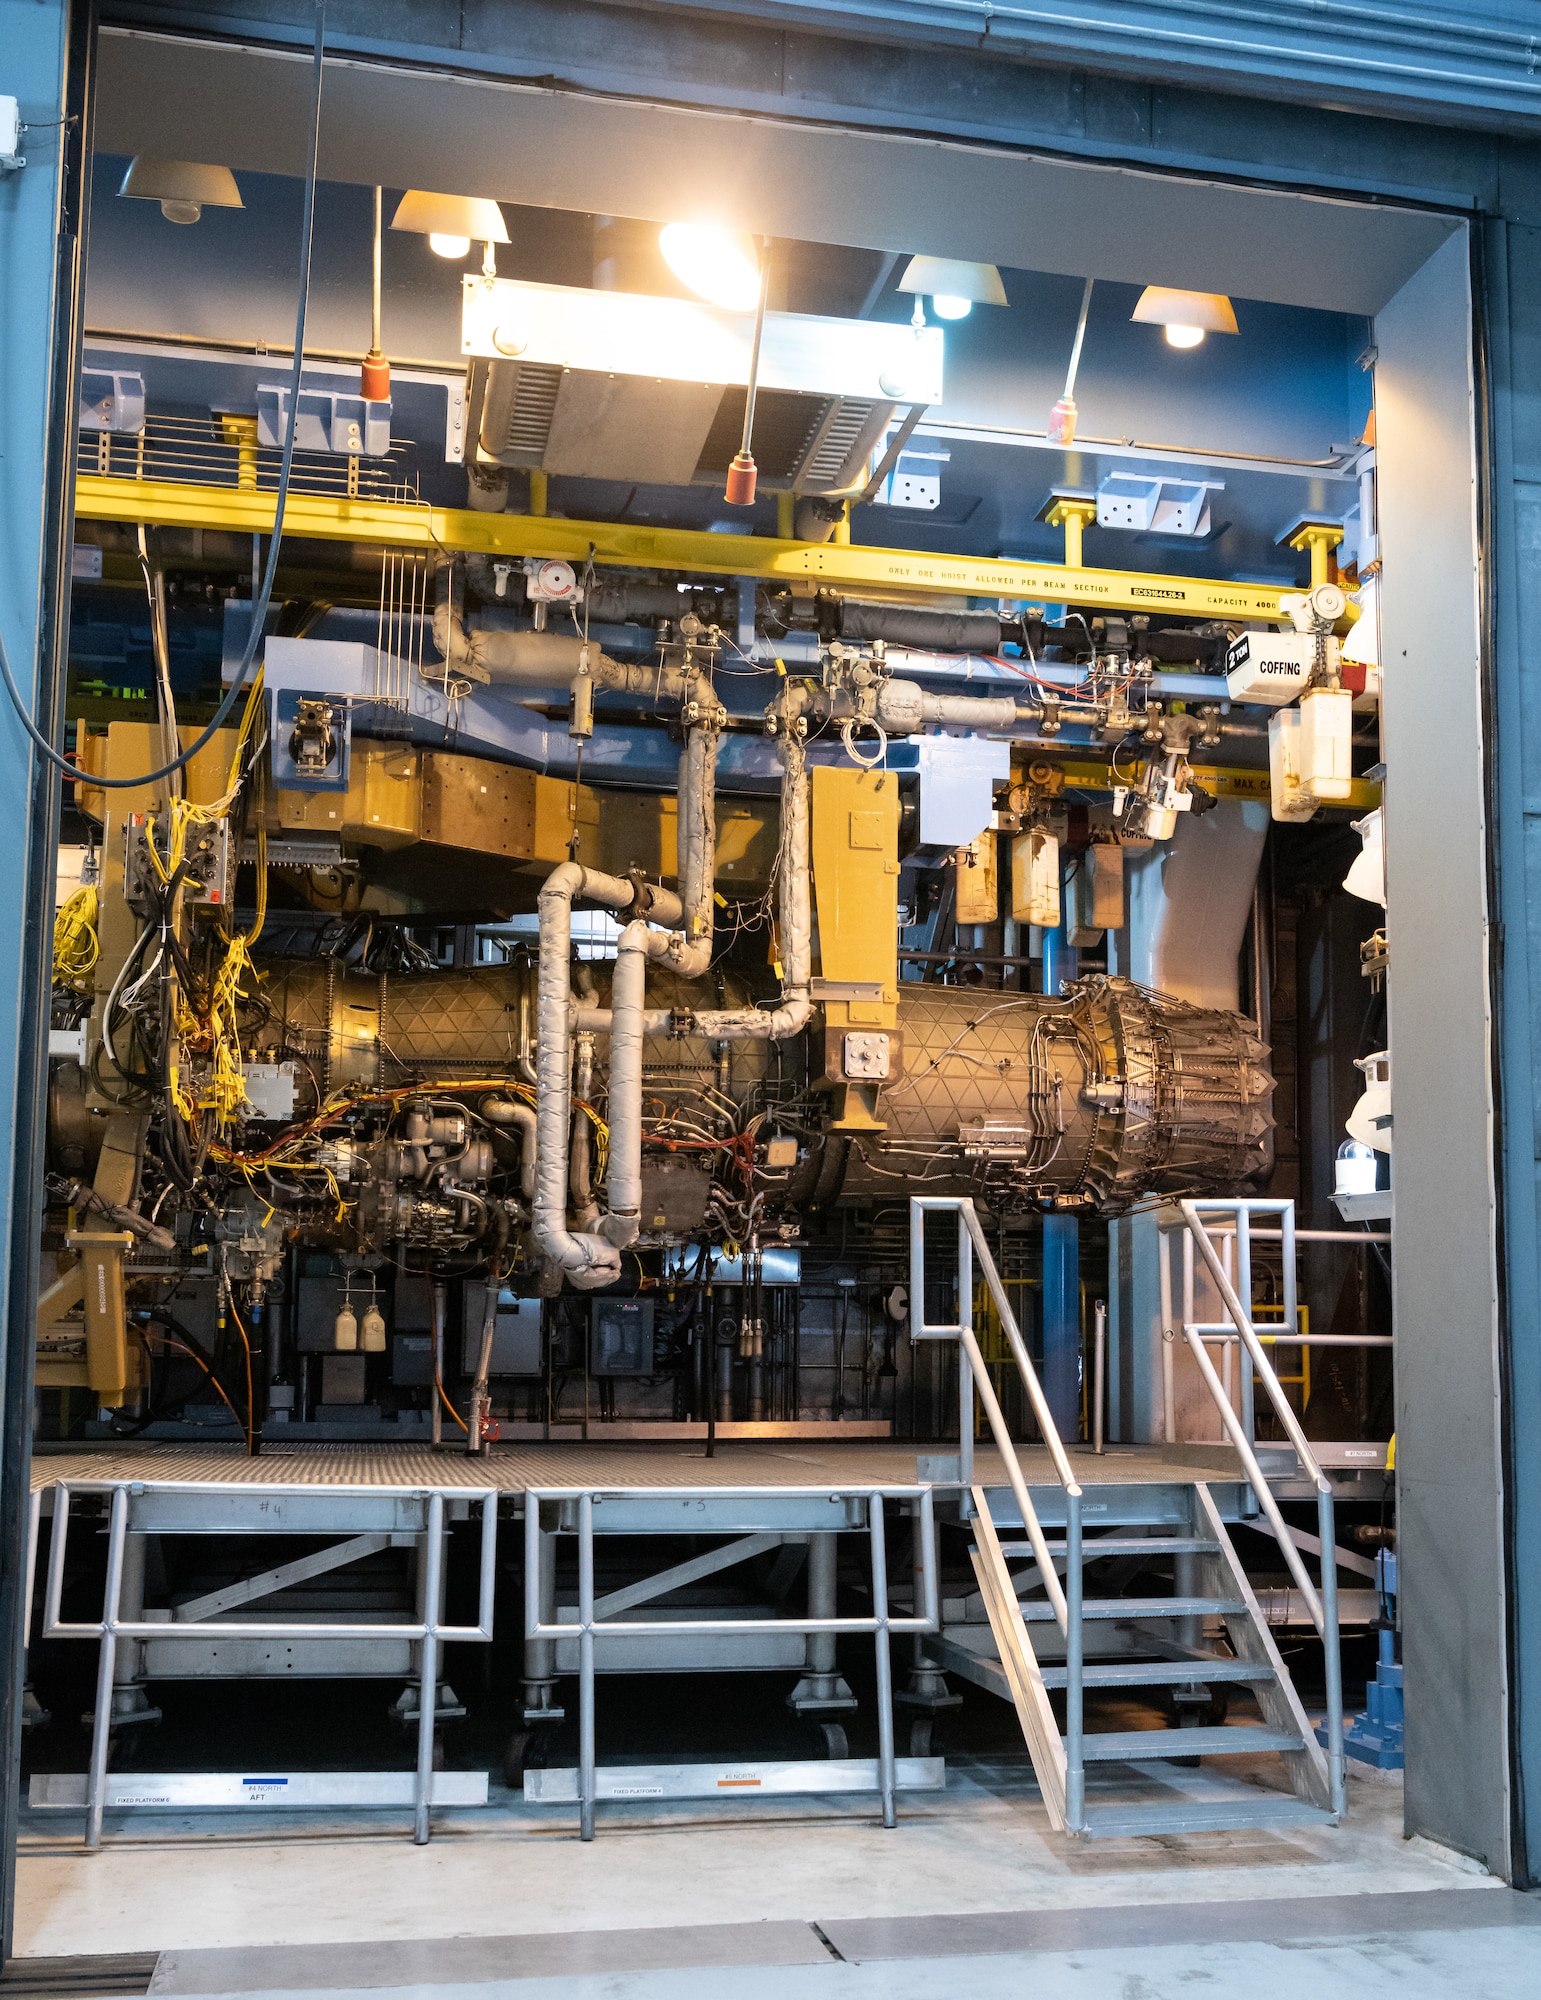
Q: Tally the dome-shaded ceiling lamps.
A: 5